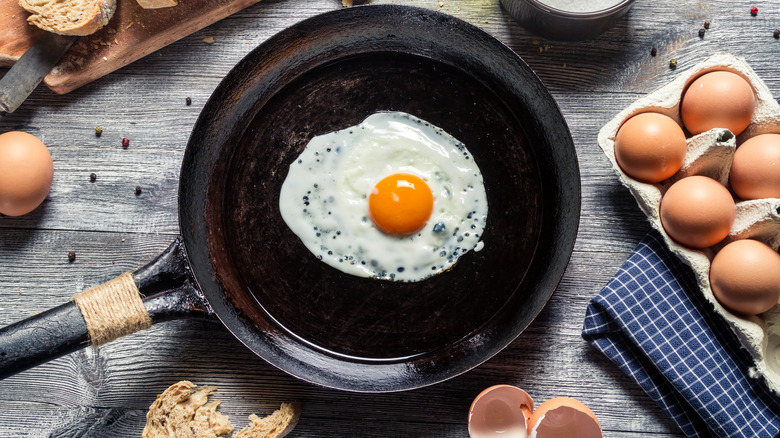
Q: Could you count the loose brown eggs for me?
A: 1